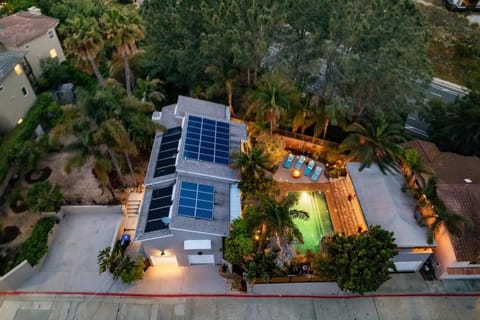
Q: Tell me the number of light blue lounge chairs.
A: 4